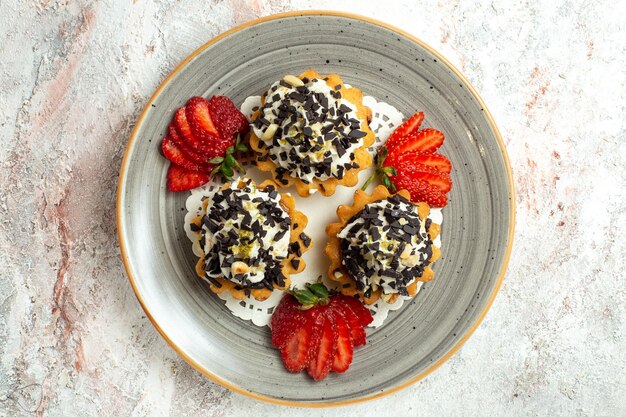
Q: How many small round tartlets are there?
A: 3